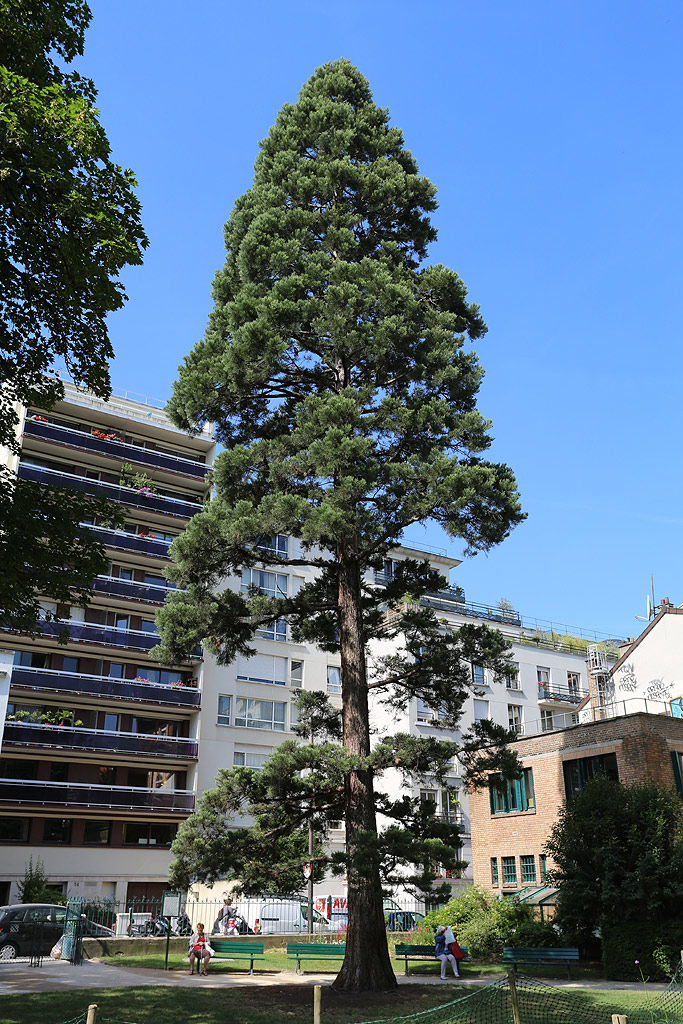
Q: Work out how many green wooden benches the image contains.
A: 4